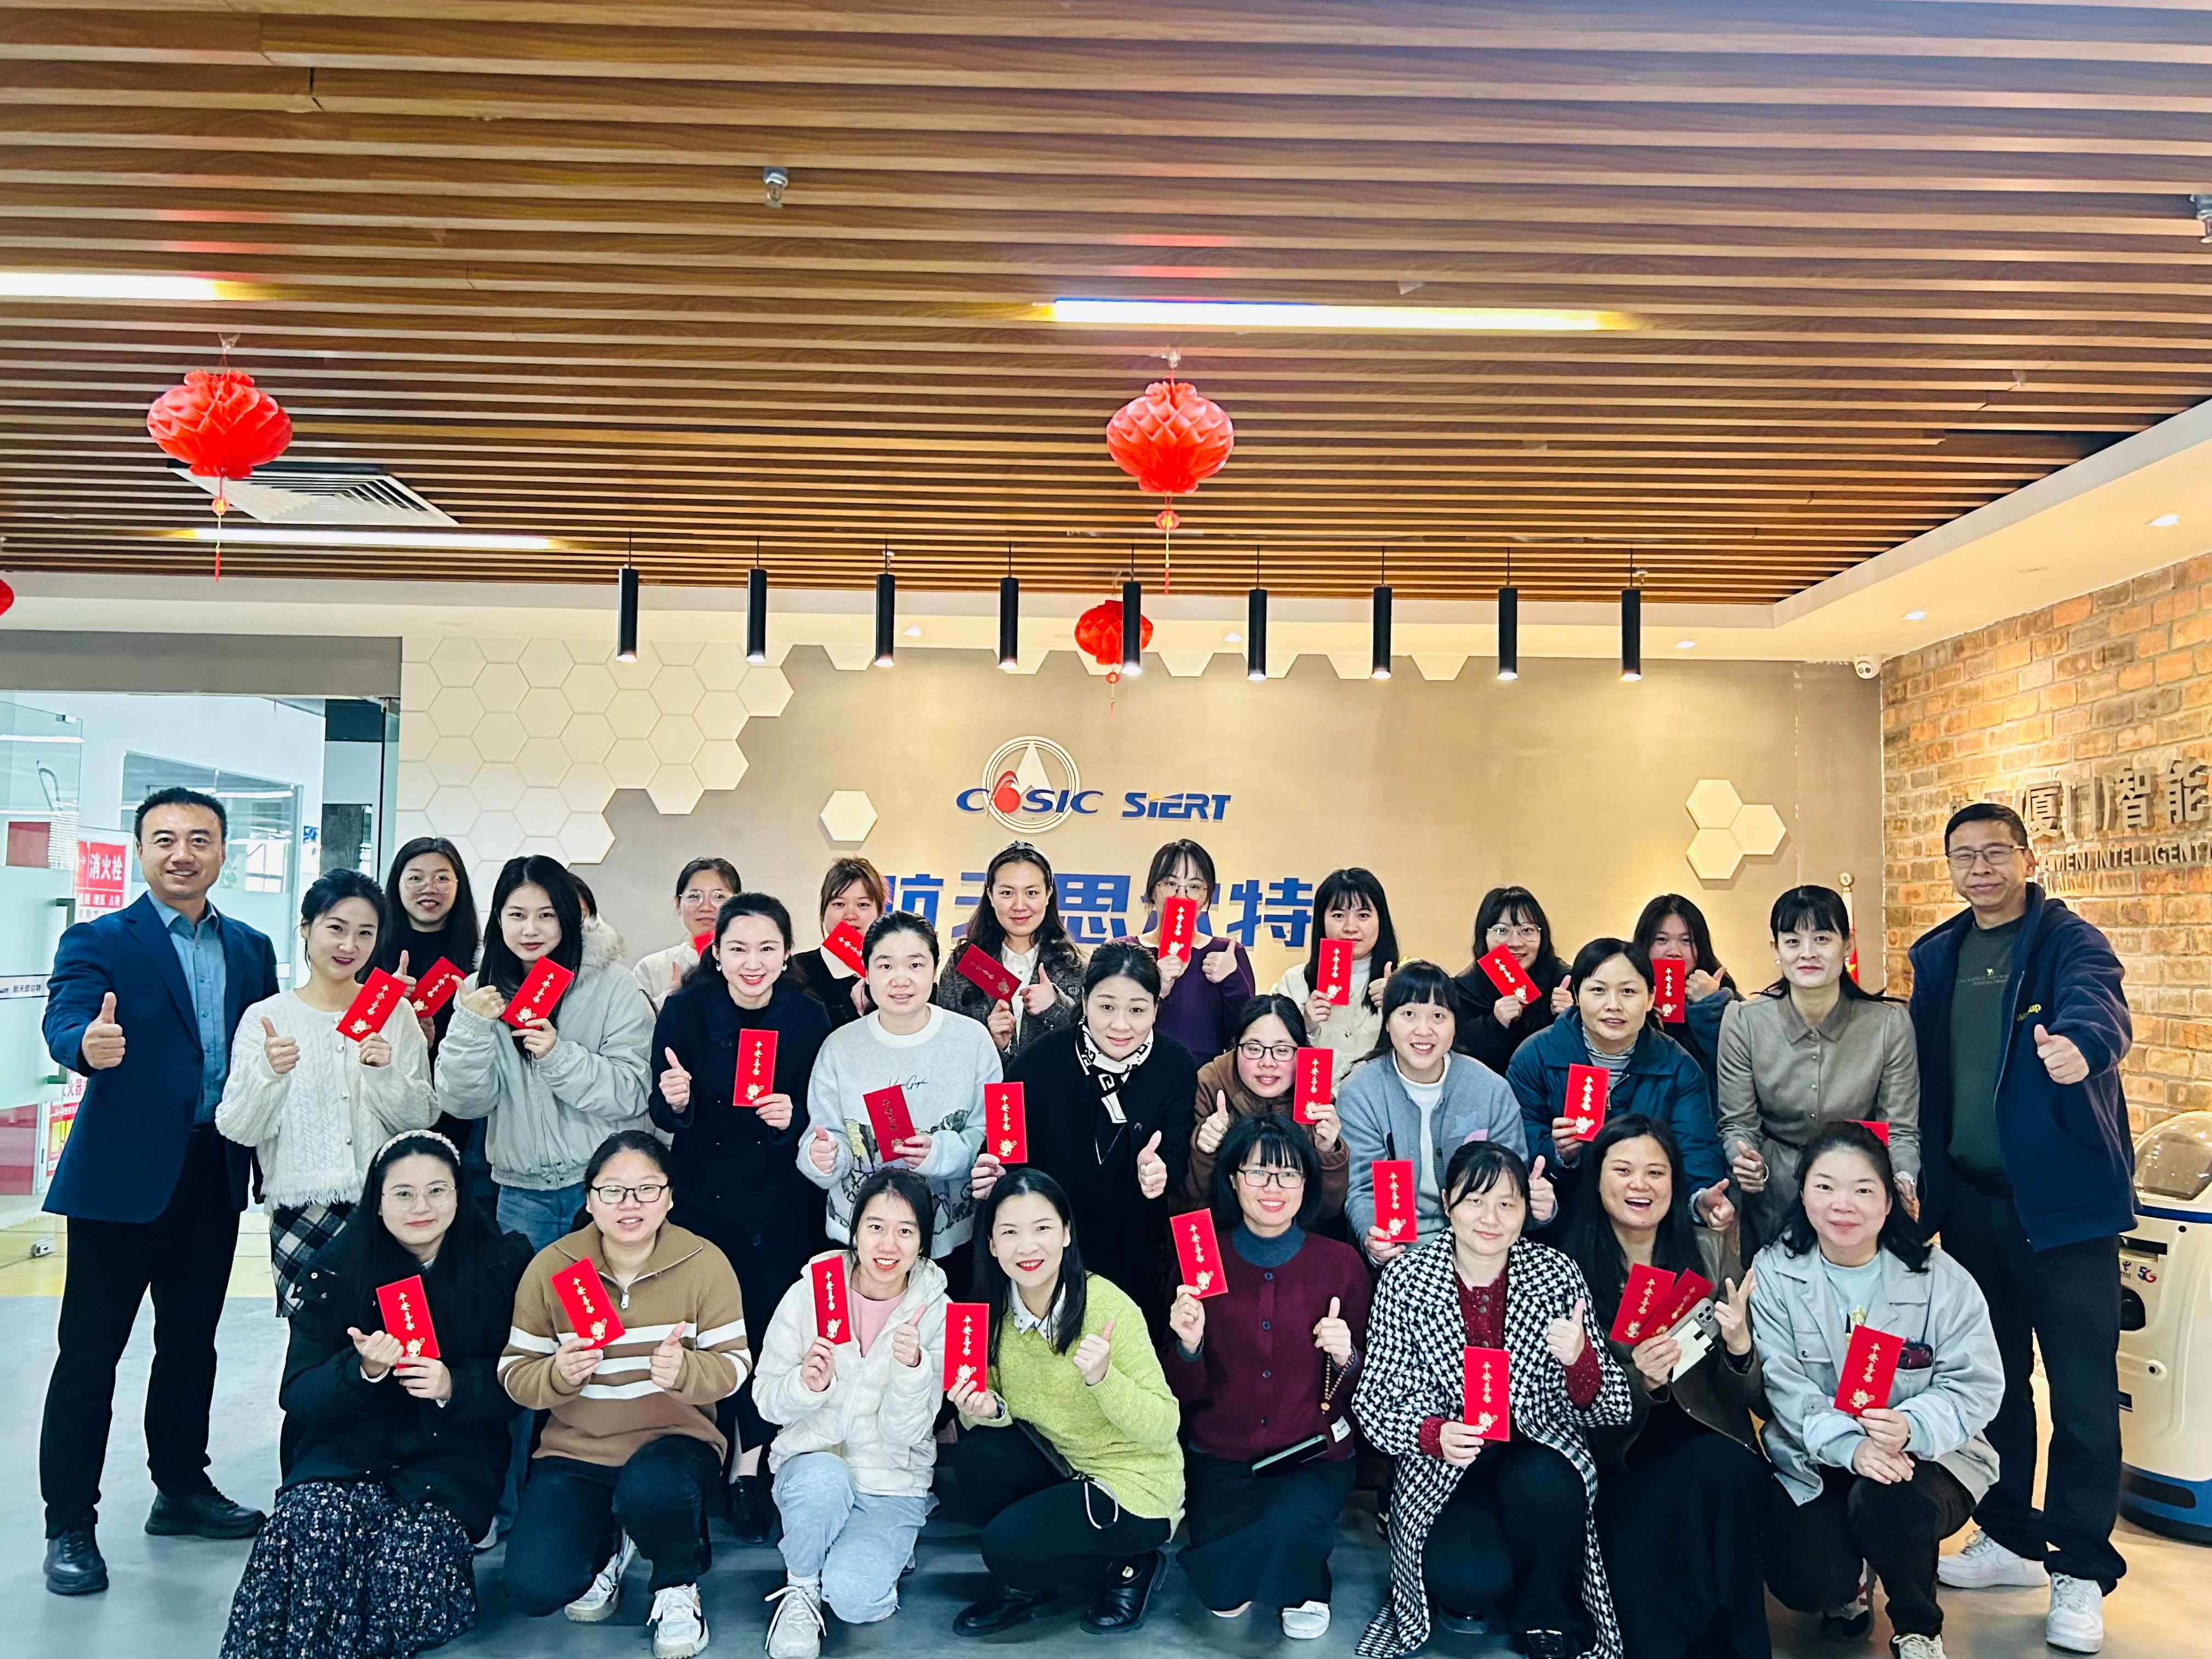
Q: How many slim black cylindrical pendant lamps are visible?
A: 9